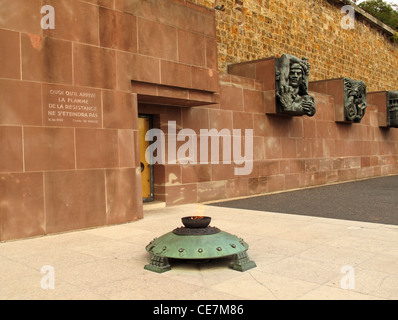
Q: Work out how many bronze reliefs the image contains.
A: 3